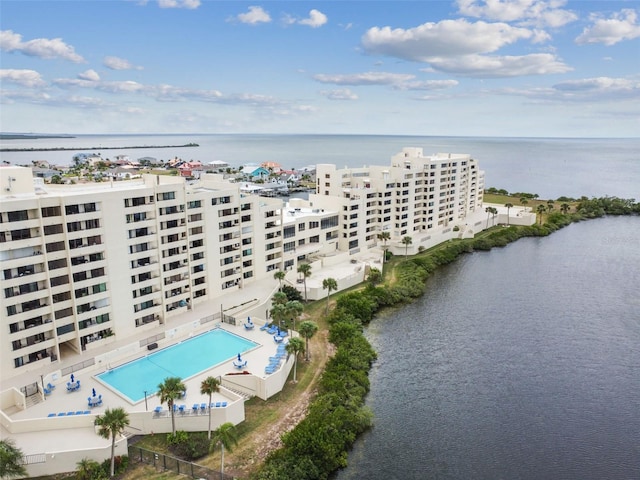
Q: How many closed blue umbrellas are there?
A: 5